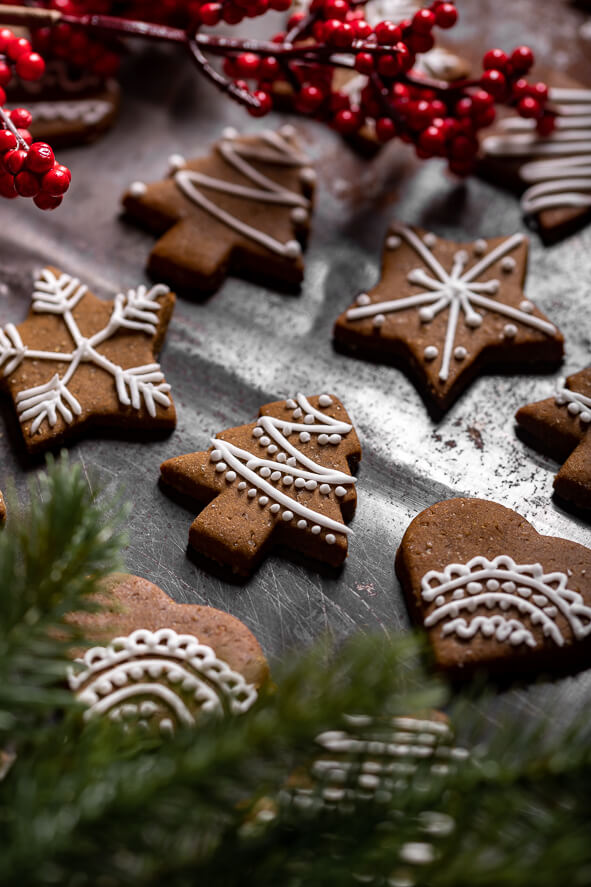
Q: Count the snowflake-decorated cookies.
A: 2